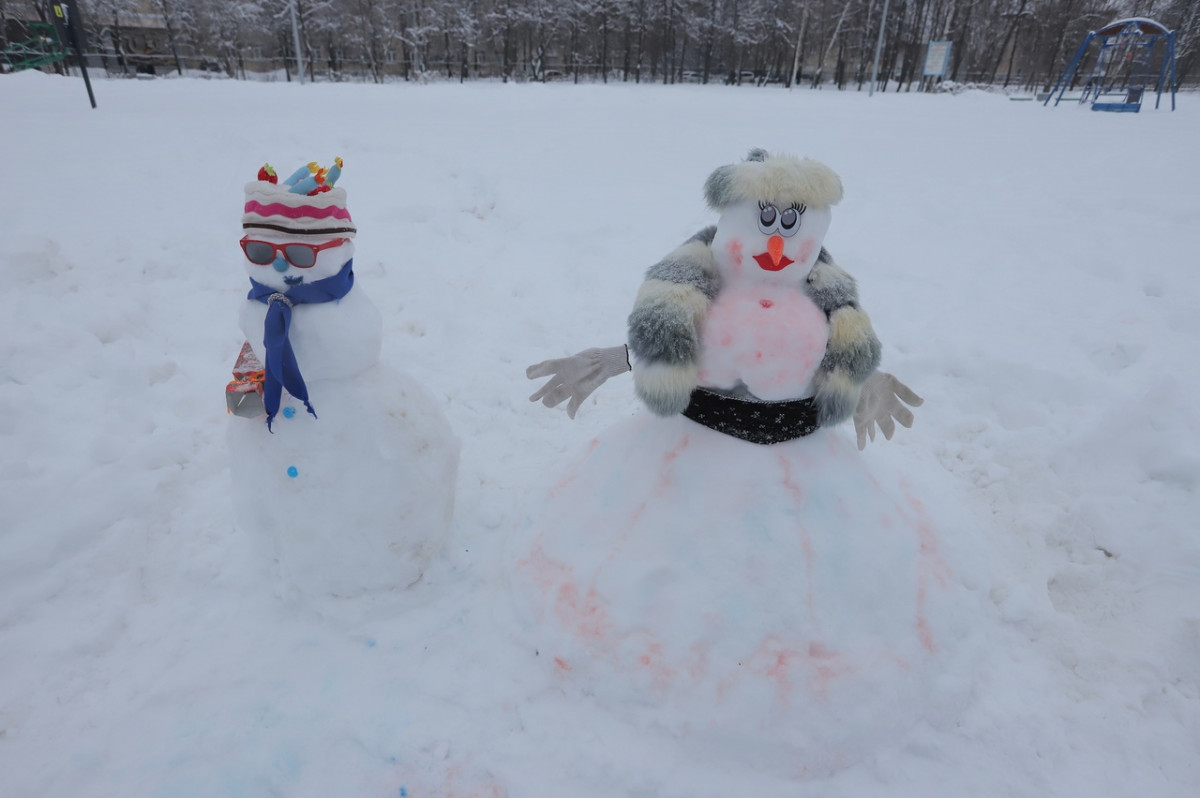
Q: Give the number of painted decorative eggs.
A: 0